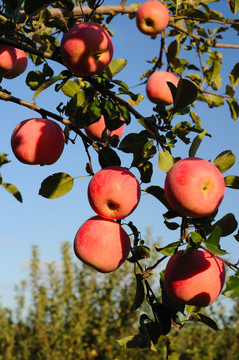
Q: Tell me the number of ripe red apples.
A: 11